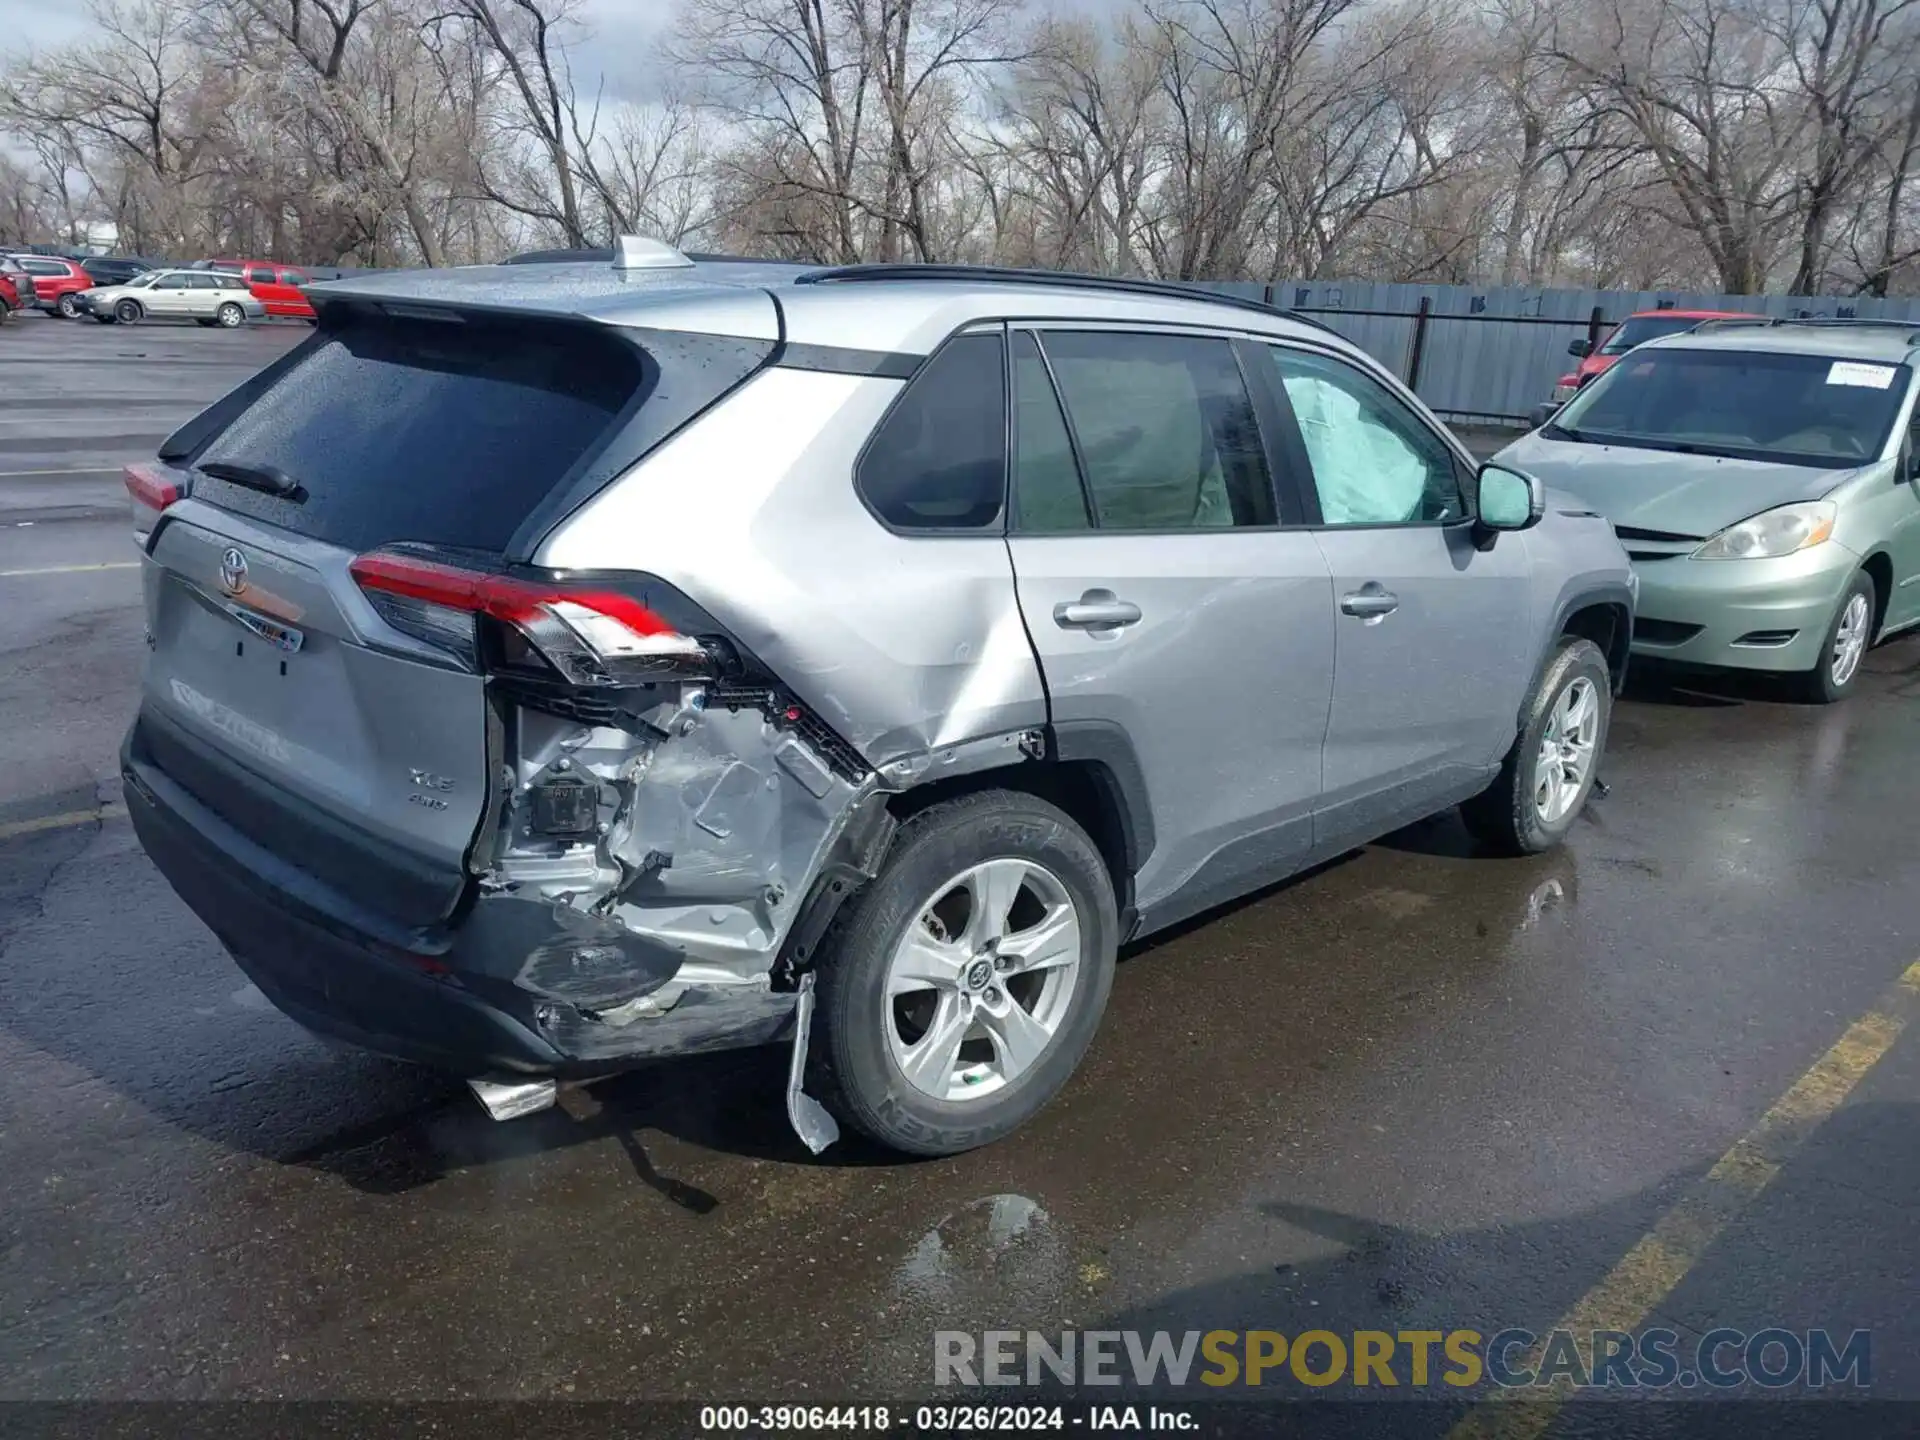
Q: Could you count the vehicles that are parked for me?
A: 8